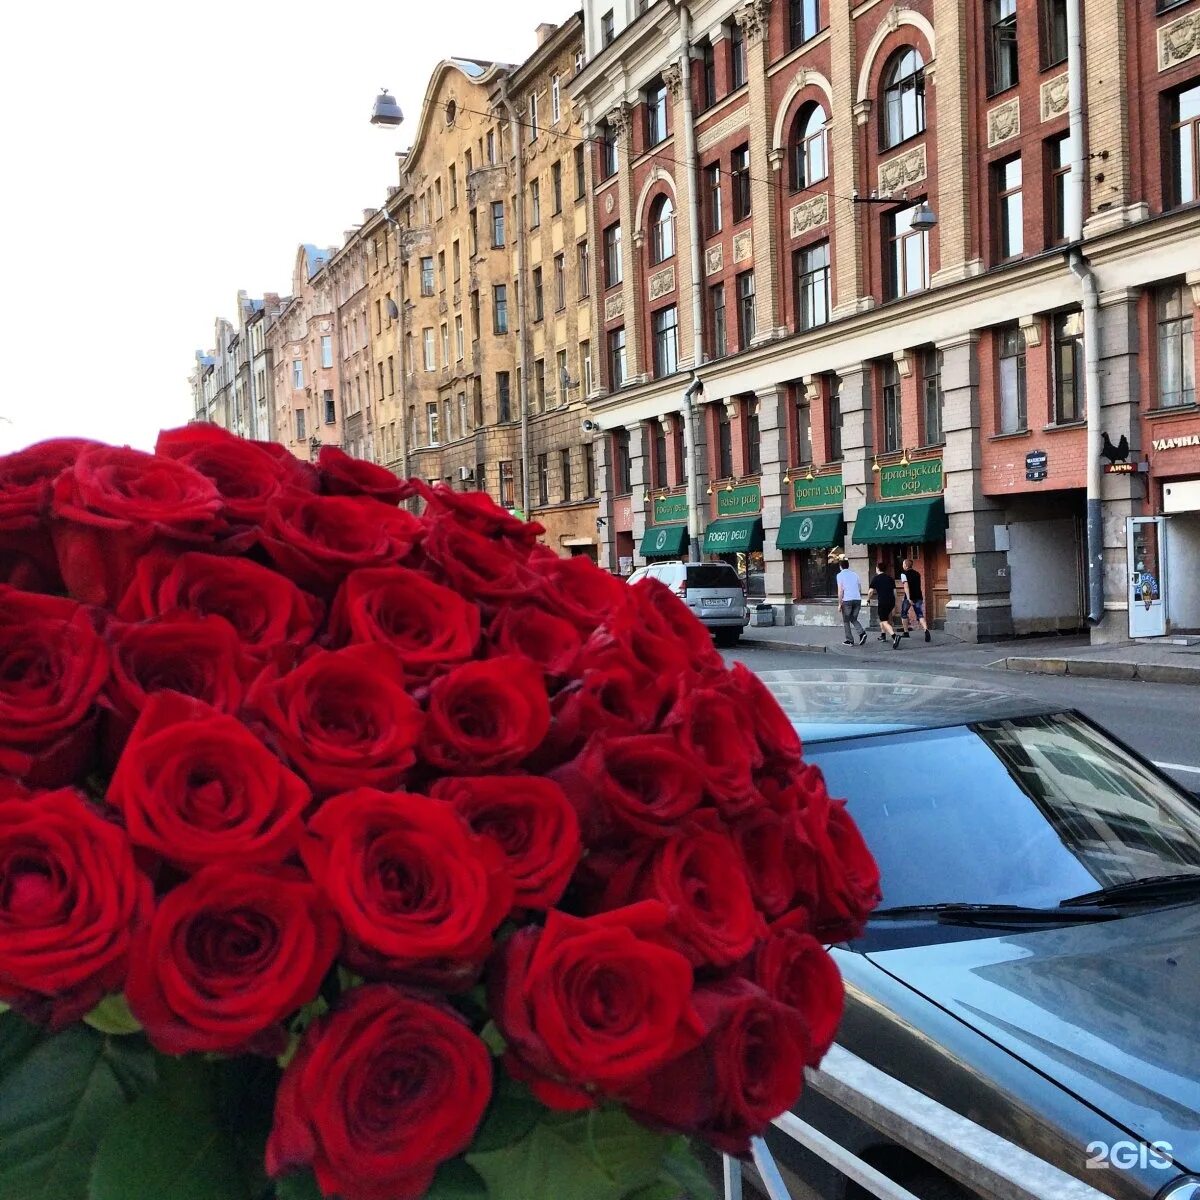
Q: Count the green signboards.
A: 4